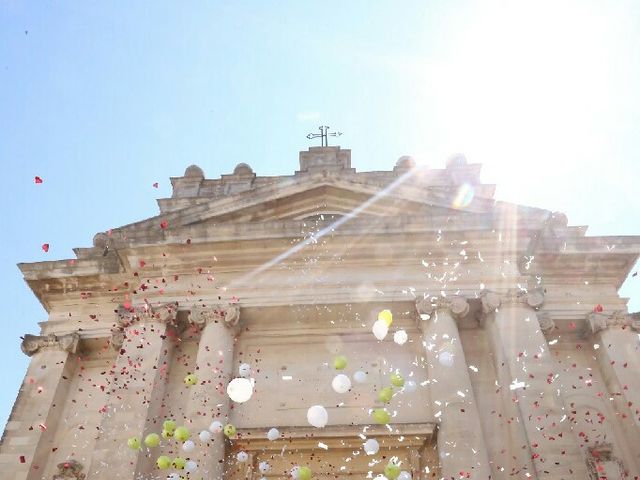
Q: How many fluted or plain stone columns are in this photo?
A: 6